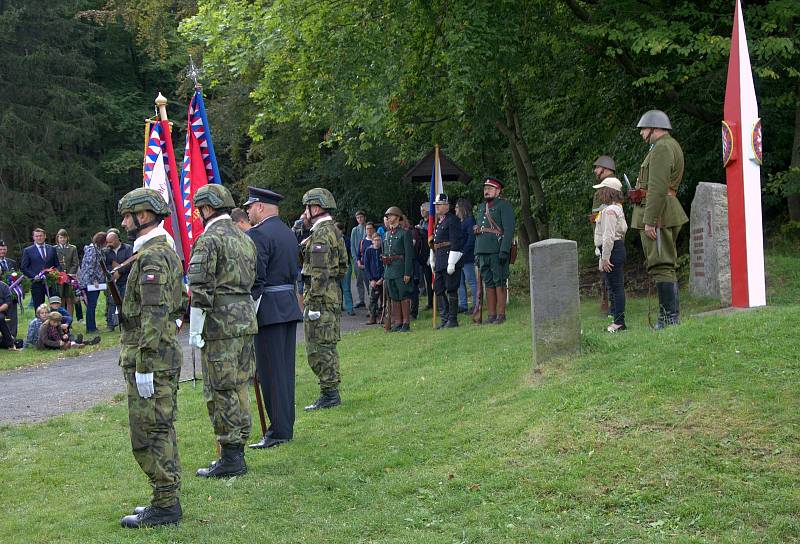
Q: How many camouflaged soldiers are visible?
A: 3